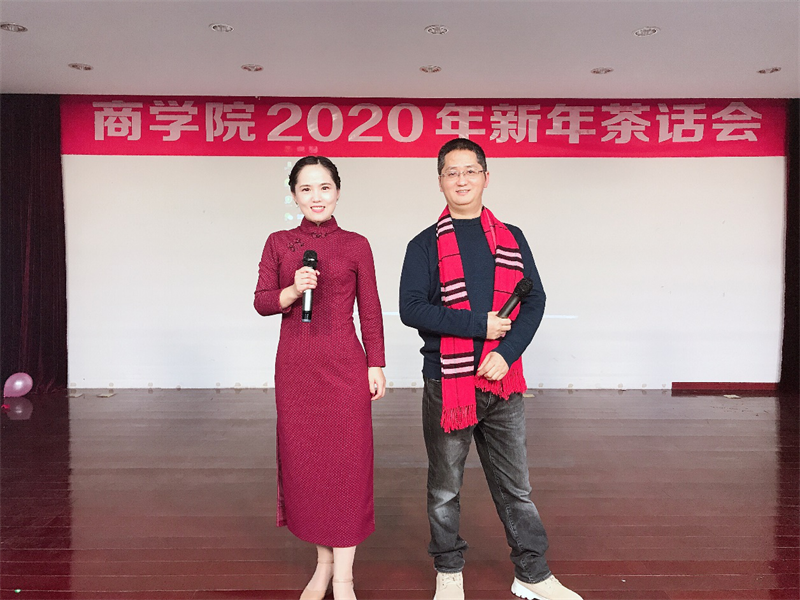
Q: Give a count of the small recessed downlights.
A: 9